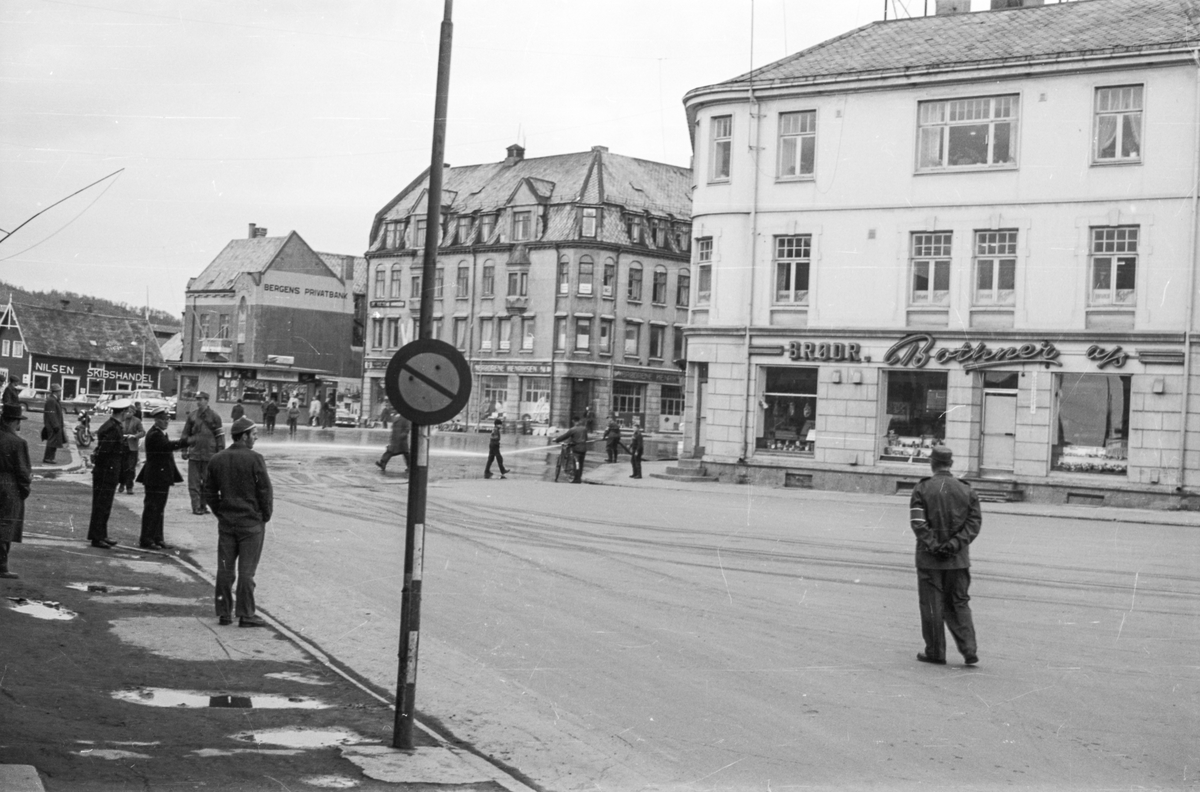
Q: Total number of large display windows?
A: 3